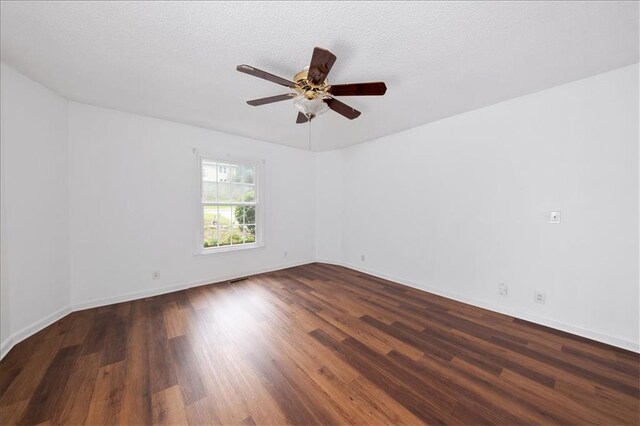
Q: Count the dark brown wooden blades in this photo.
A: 6